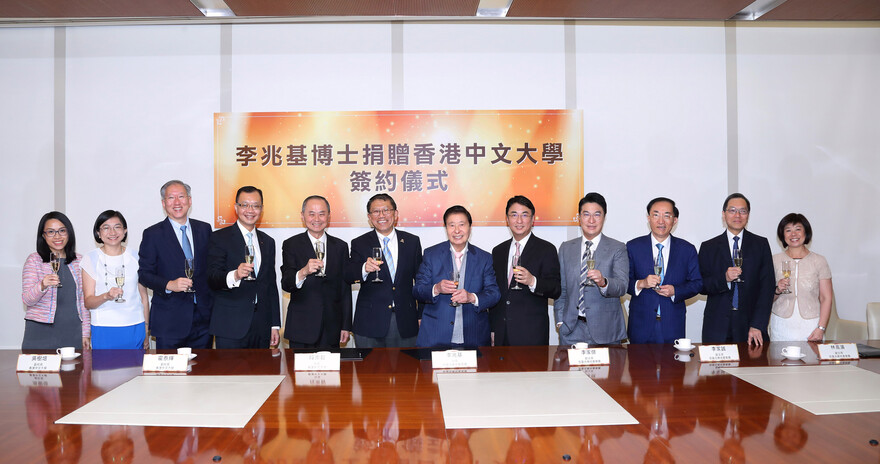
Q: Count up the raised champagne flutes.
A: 12